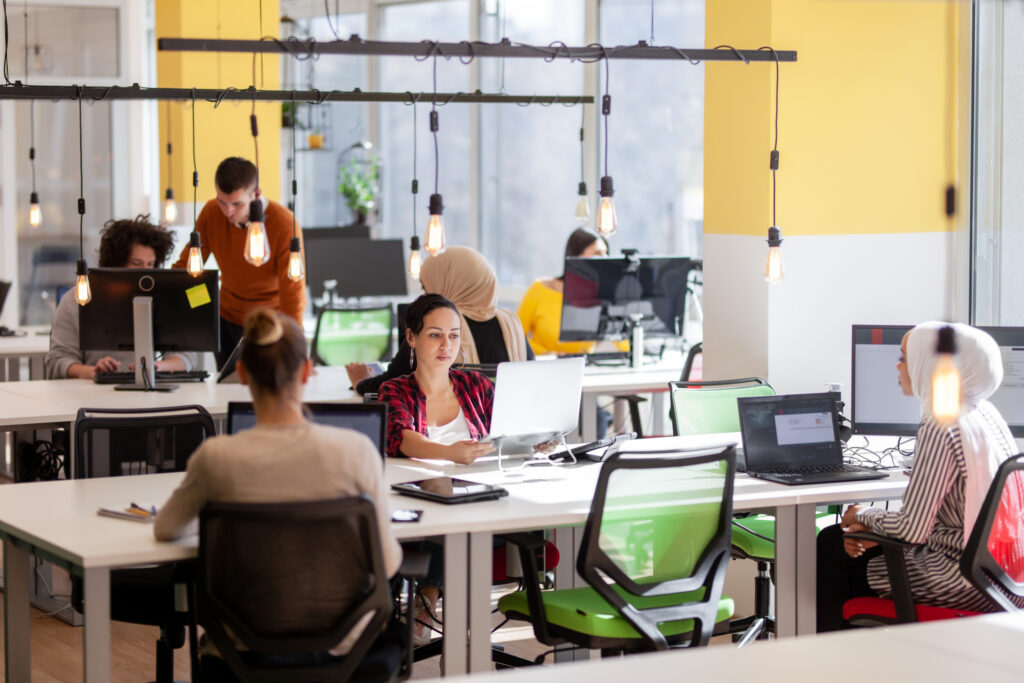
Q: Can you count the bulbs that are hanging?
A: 12